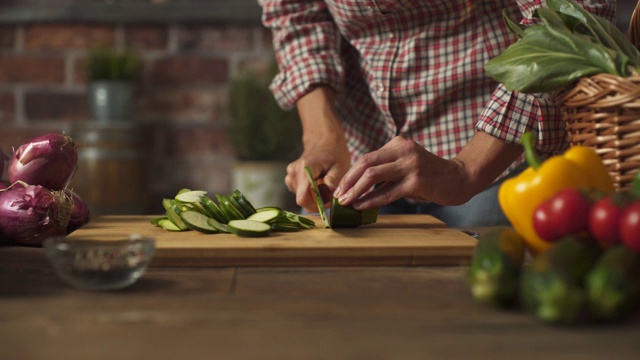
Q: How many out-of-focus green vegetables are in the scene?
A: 3